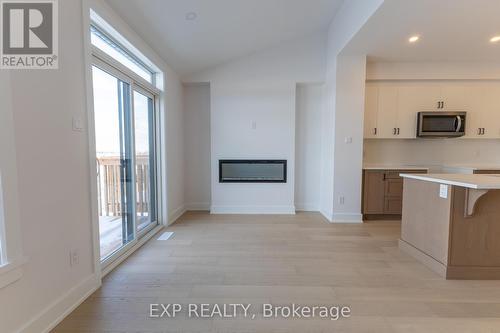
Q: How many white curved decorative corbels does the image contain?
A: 1